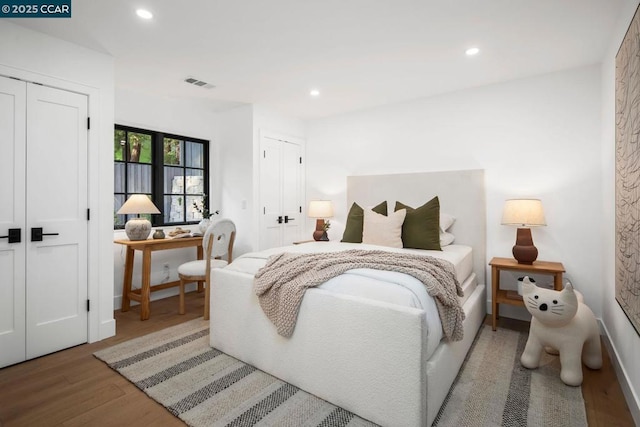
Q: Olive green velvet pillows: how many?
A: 2